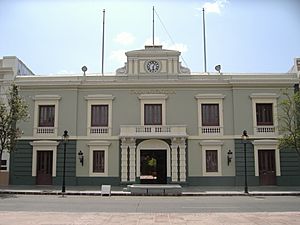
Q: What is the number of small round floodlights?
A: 2